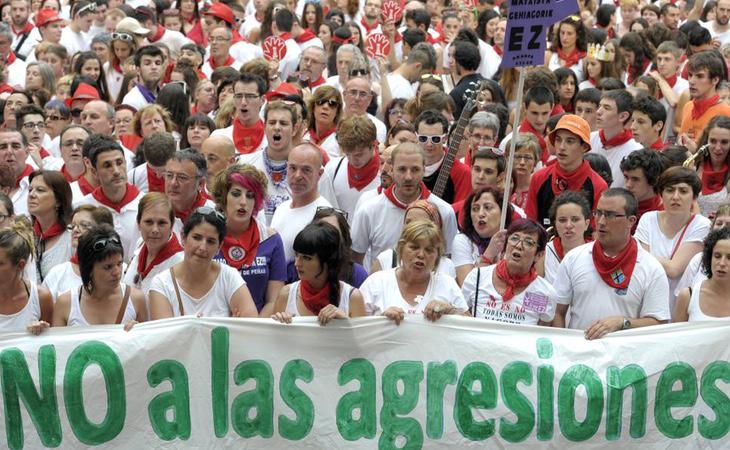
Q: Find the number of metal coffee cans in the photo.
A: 0